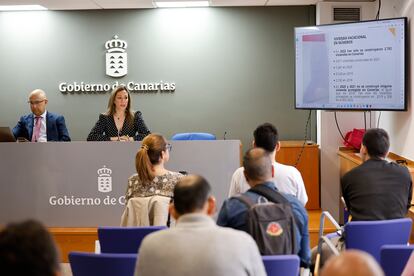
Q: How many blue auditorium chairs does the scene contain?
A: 5